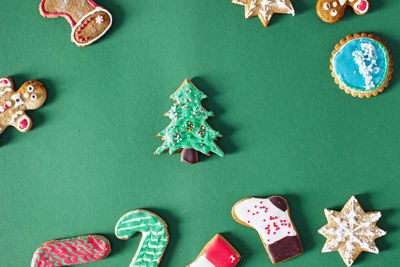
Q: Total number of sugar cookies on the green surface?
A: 11